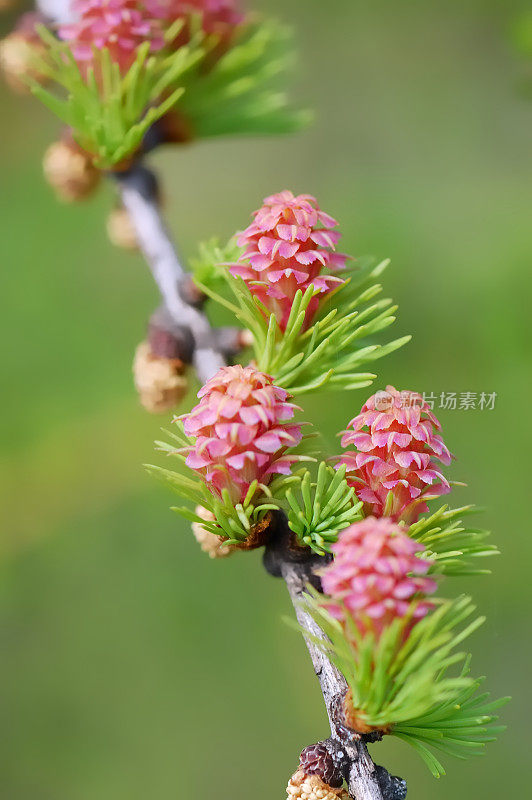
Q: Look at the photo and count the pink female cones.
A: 6